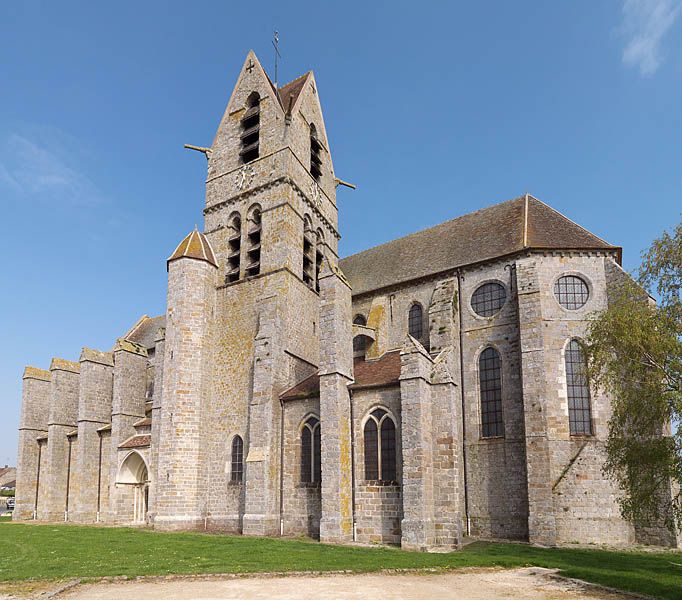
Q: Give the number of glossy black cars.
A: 0